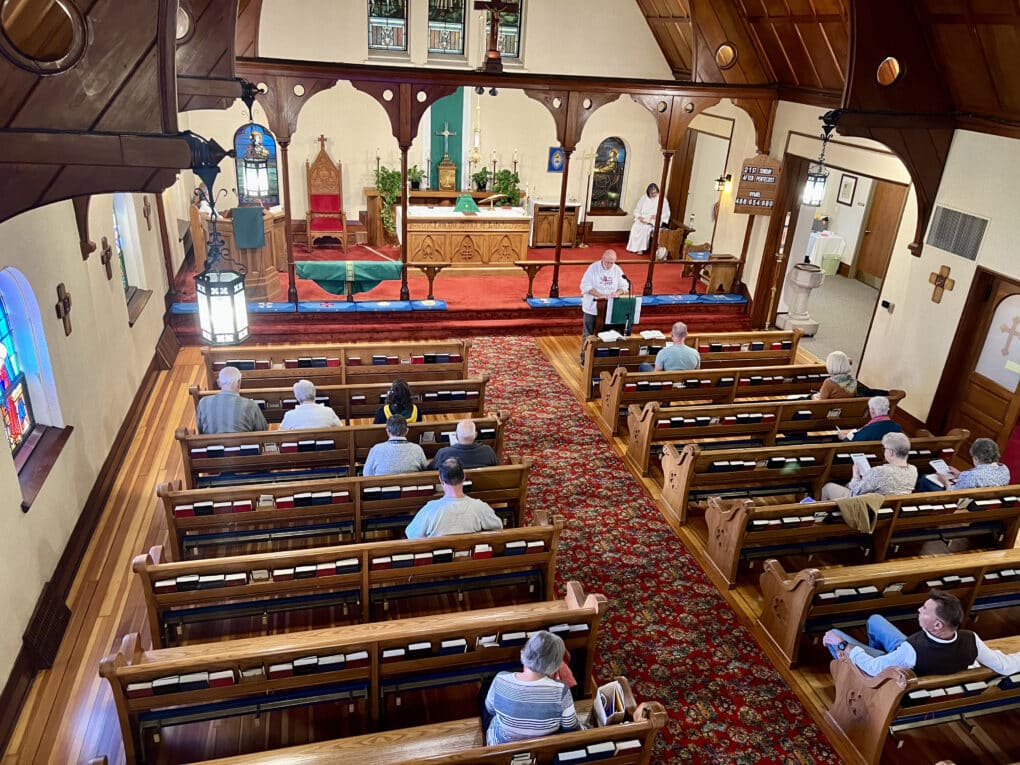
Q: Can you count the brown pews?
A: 14